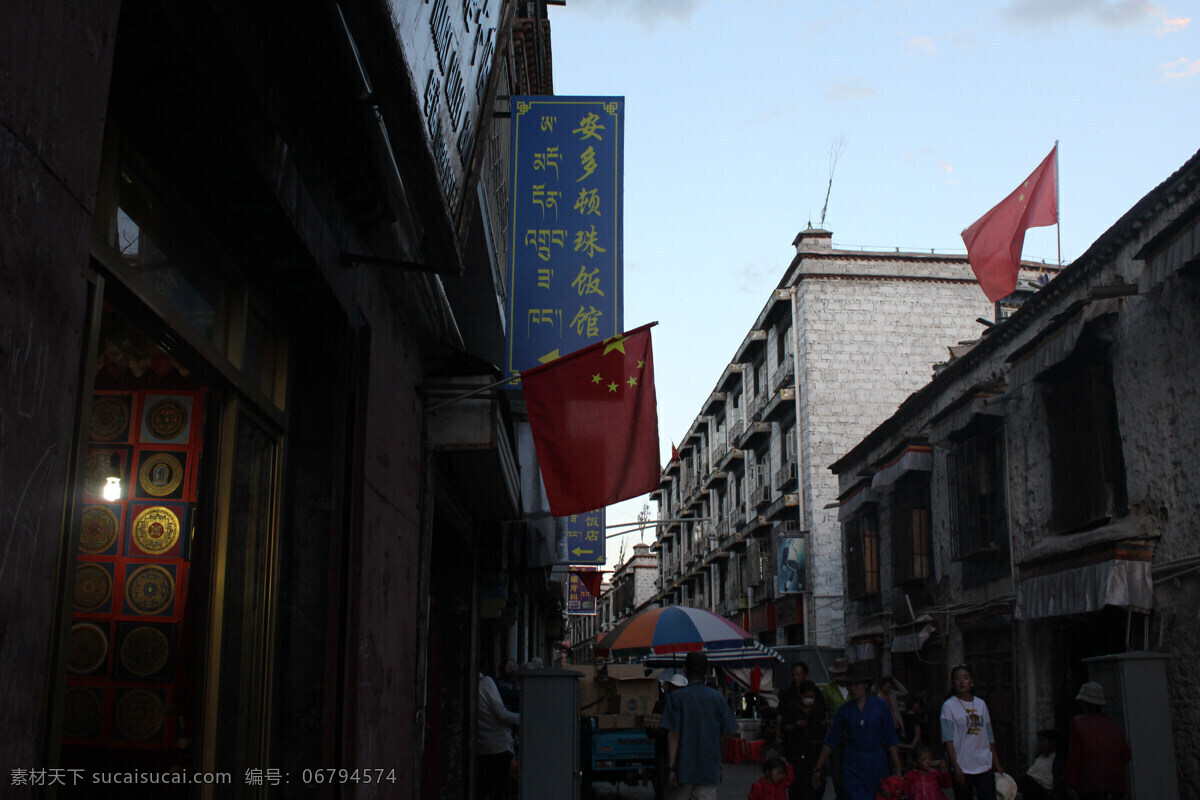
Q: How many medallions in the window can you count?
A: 12